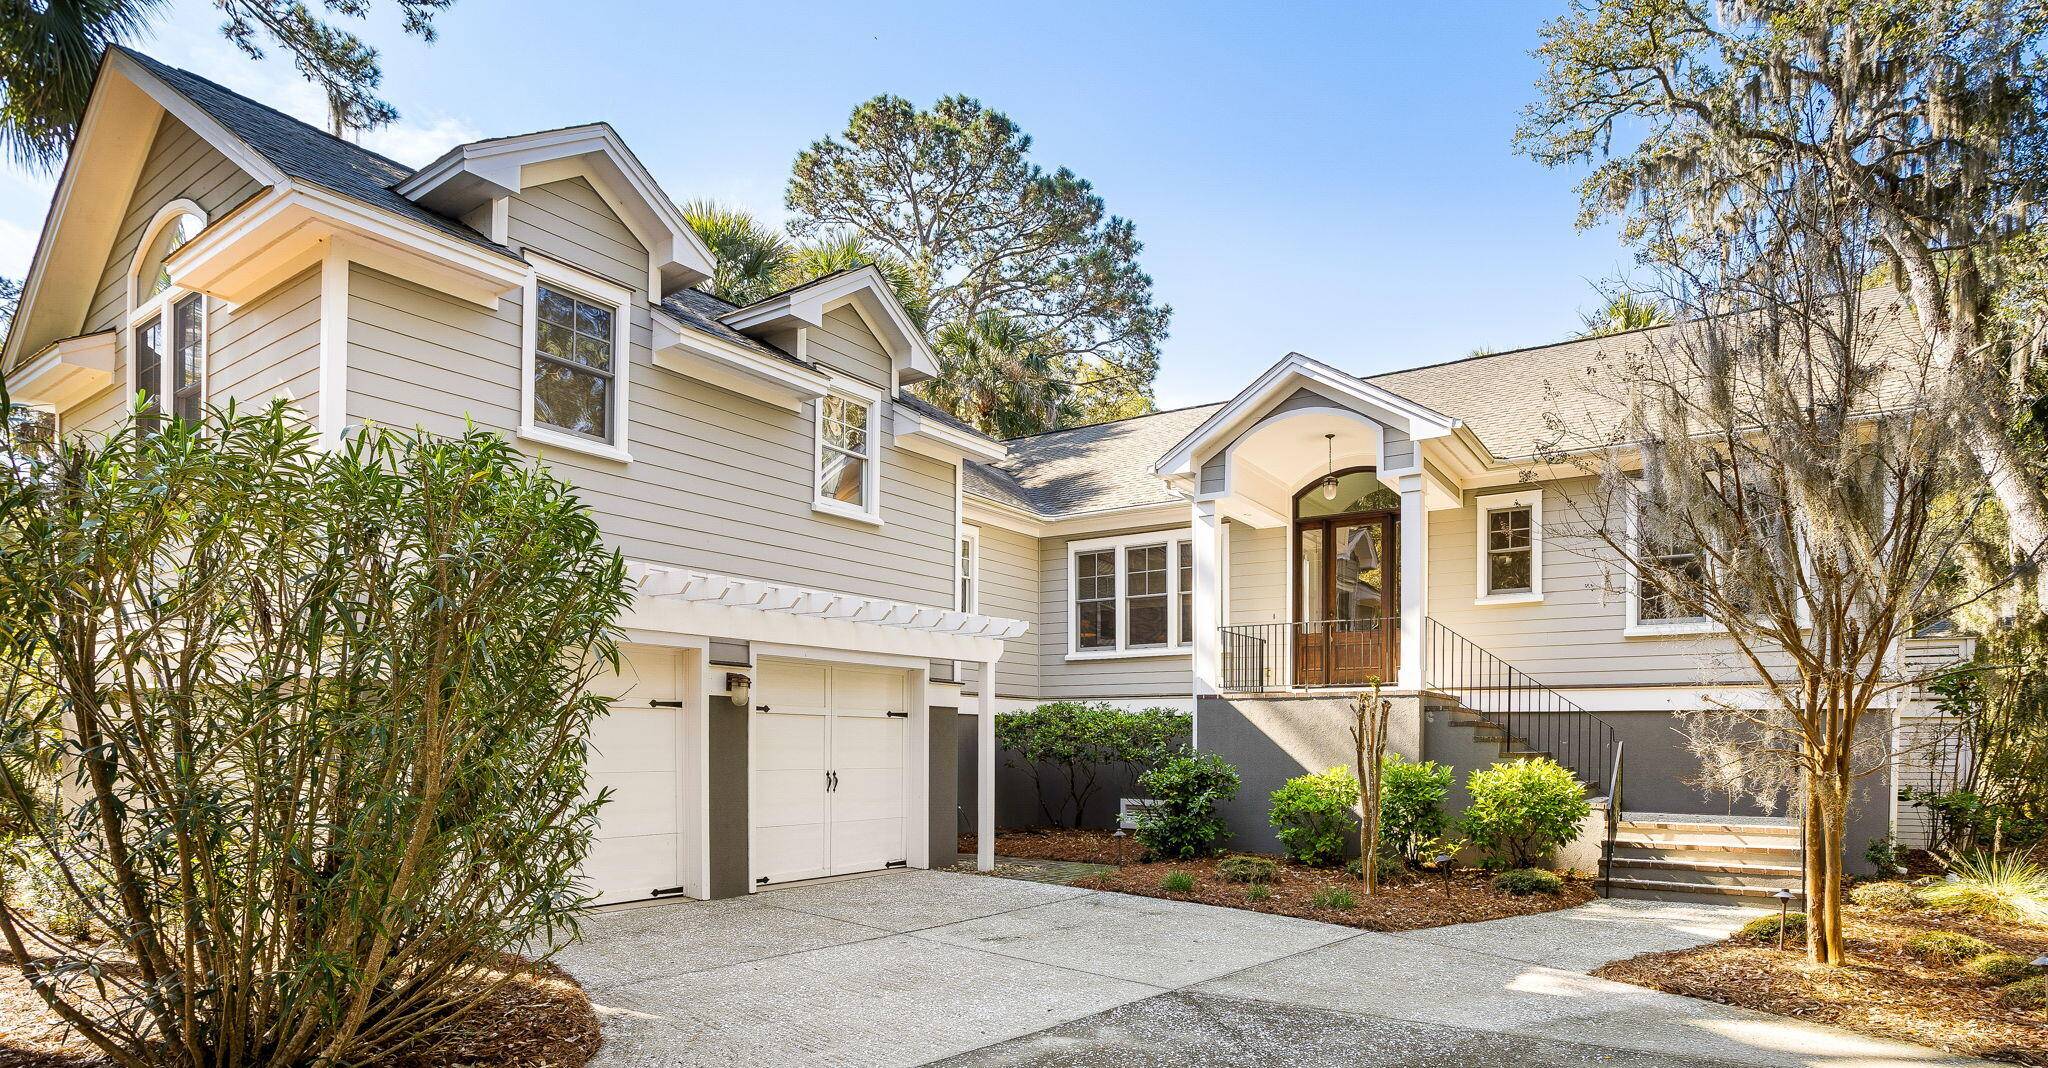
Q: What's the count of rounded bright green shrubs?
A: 3